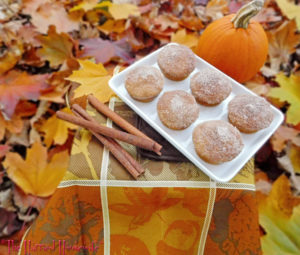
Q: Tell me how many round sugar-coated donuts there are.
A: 6